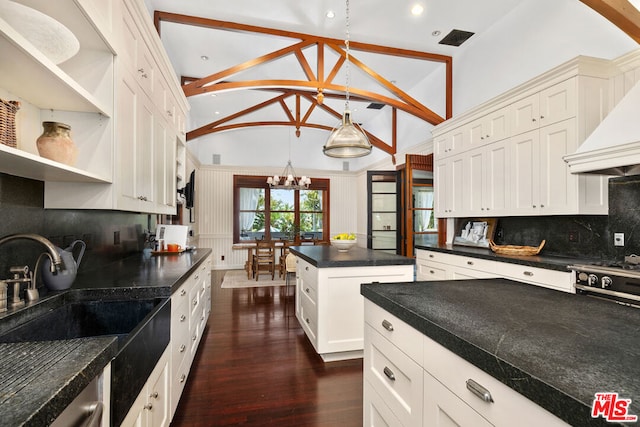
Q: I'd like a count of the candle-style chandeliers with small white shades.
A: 1